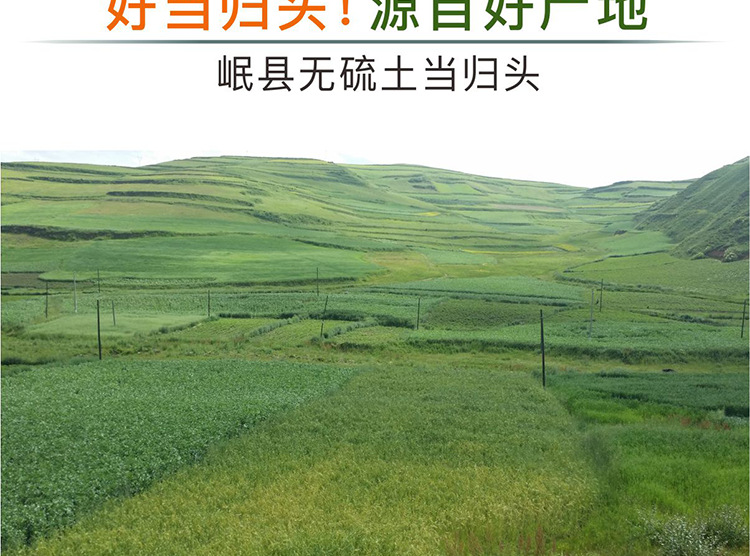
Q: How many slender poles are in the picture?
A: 13